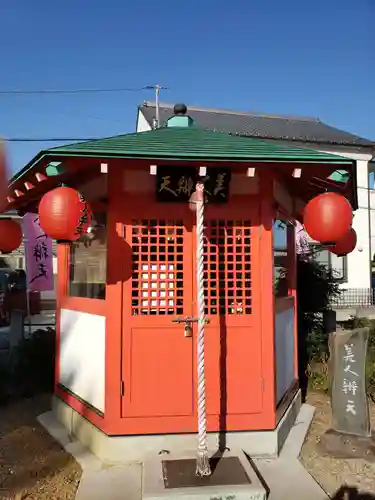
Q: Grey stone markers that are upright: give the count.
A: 1